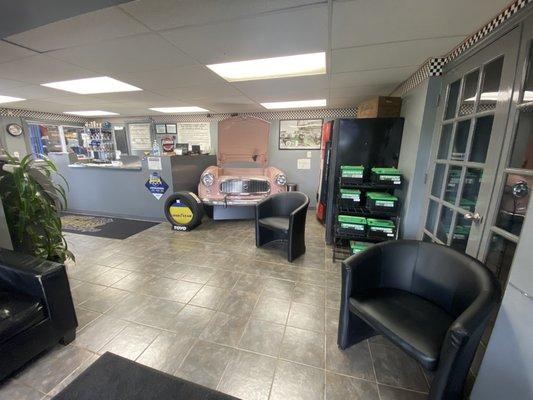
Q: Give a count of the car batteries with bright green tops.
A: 7